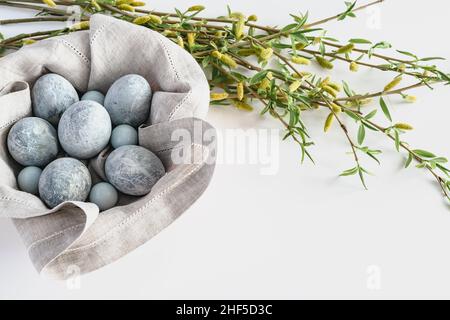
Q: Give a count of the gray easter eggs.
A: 10